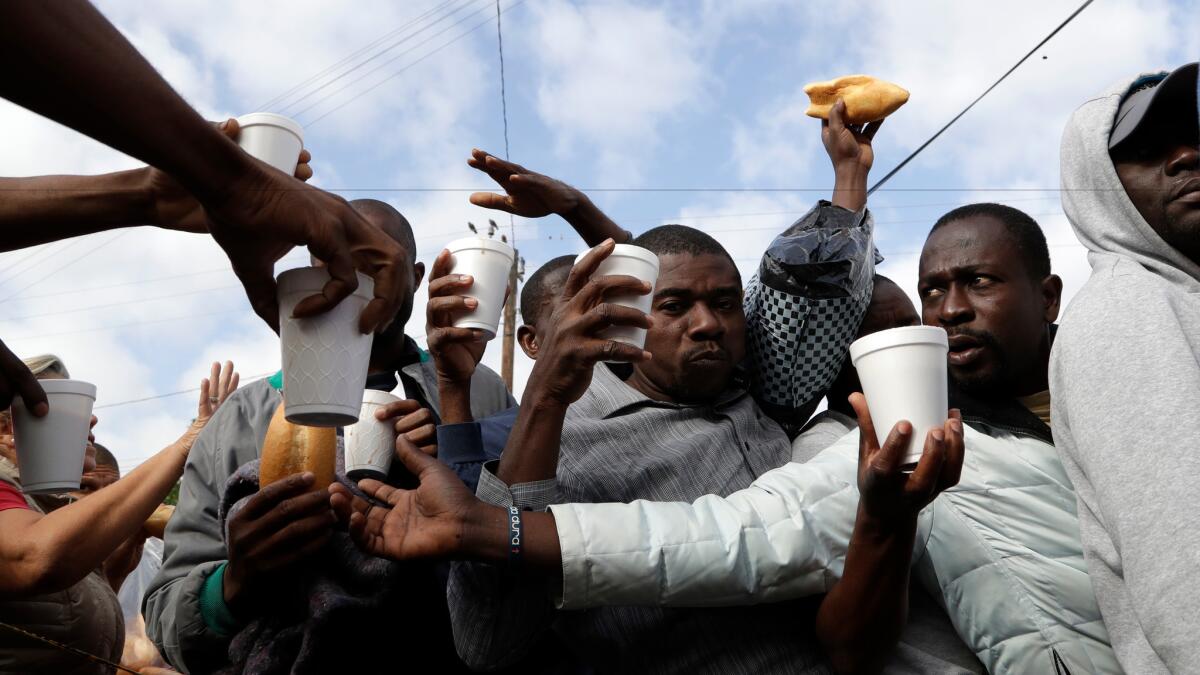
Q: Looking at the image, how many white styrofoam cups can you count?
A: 7